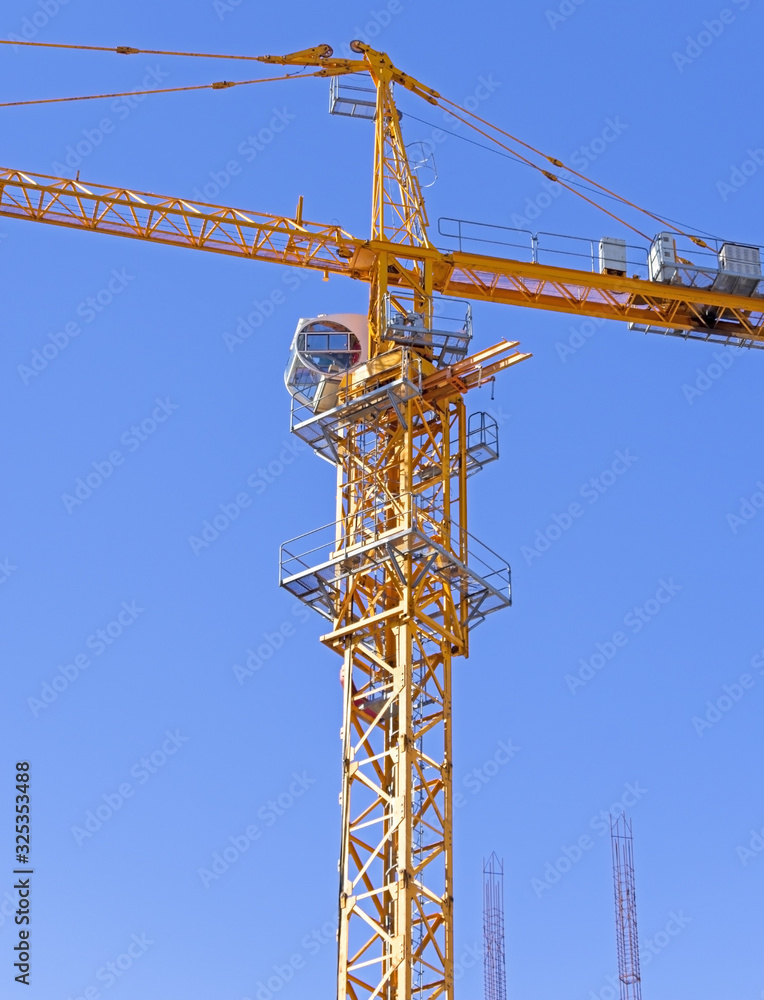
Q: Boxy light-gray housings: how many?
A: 3